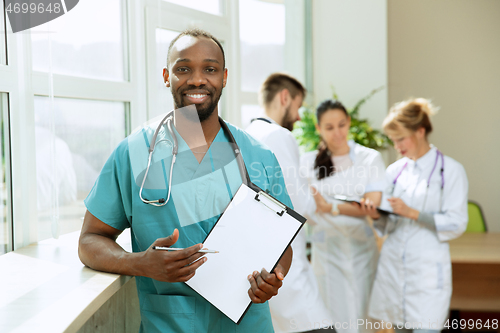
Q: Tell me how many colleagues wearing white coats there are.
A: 3